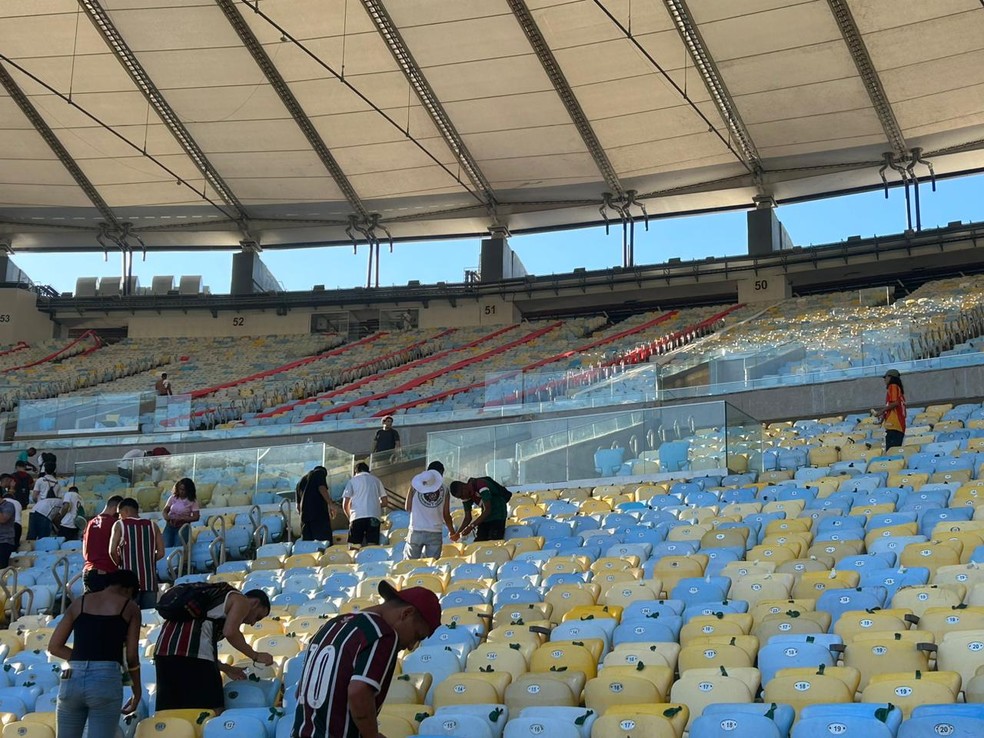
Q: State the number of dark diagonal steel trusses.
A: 7